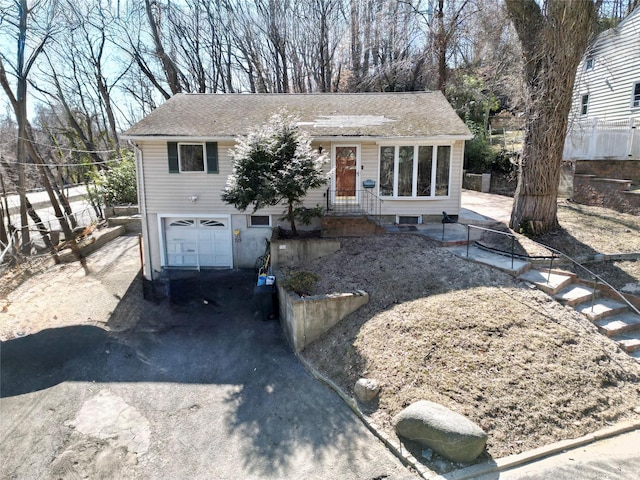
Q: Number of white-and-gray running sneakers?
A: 0